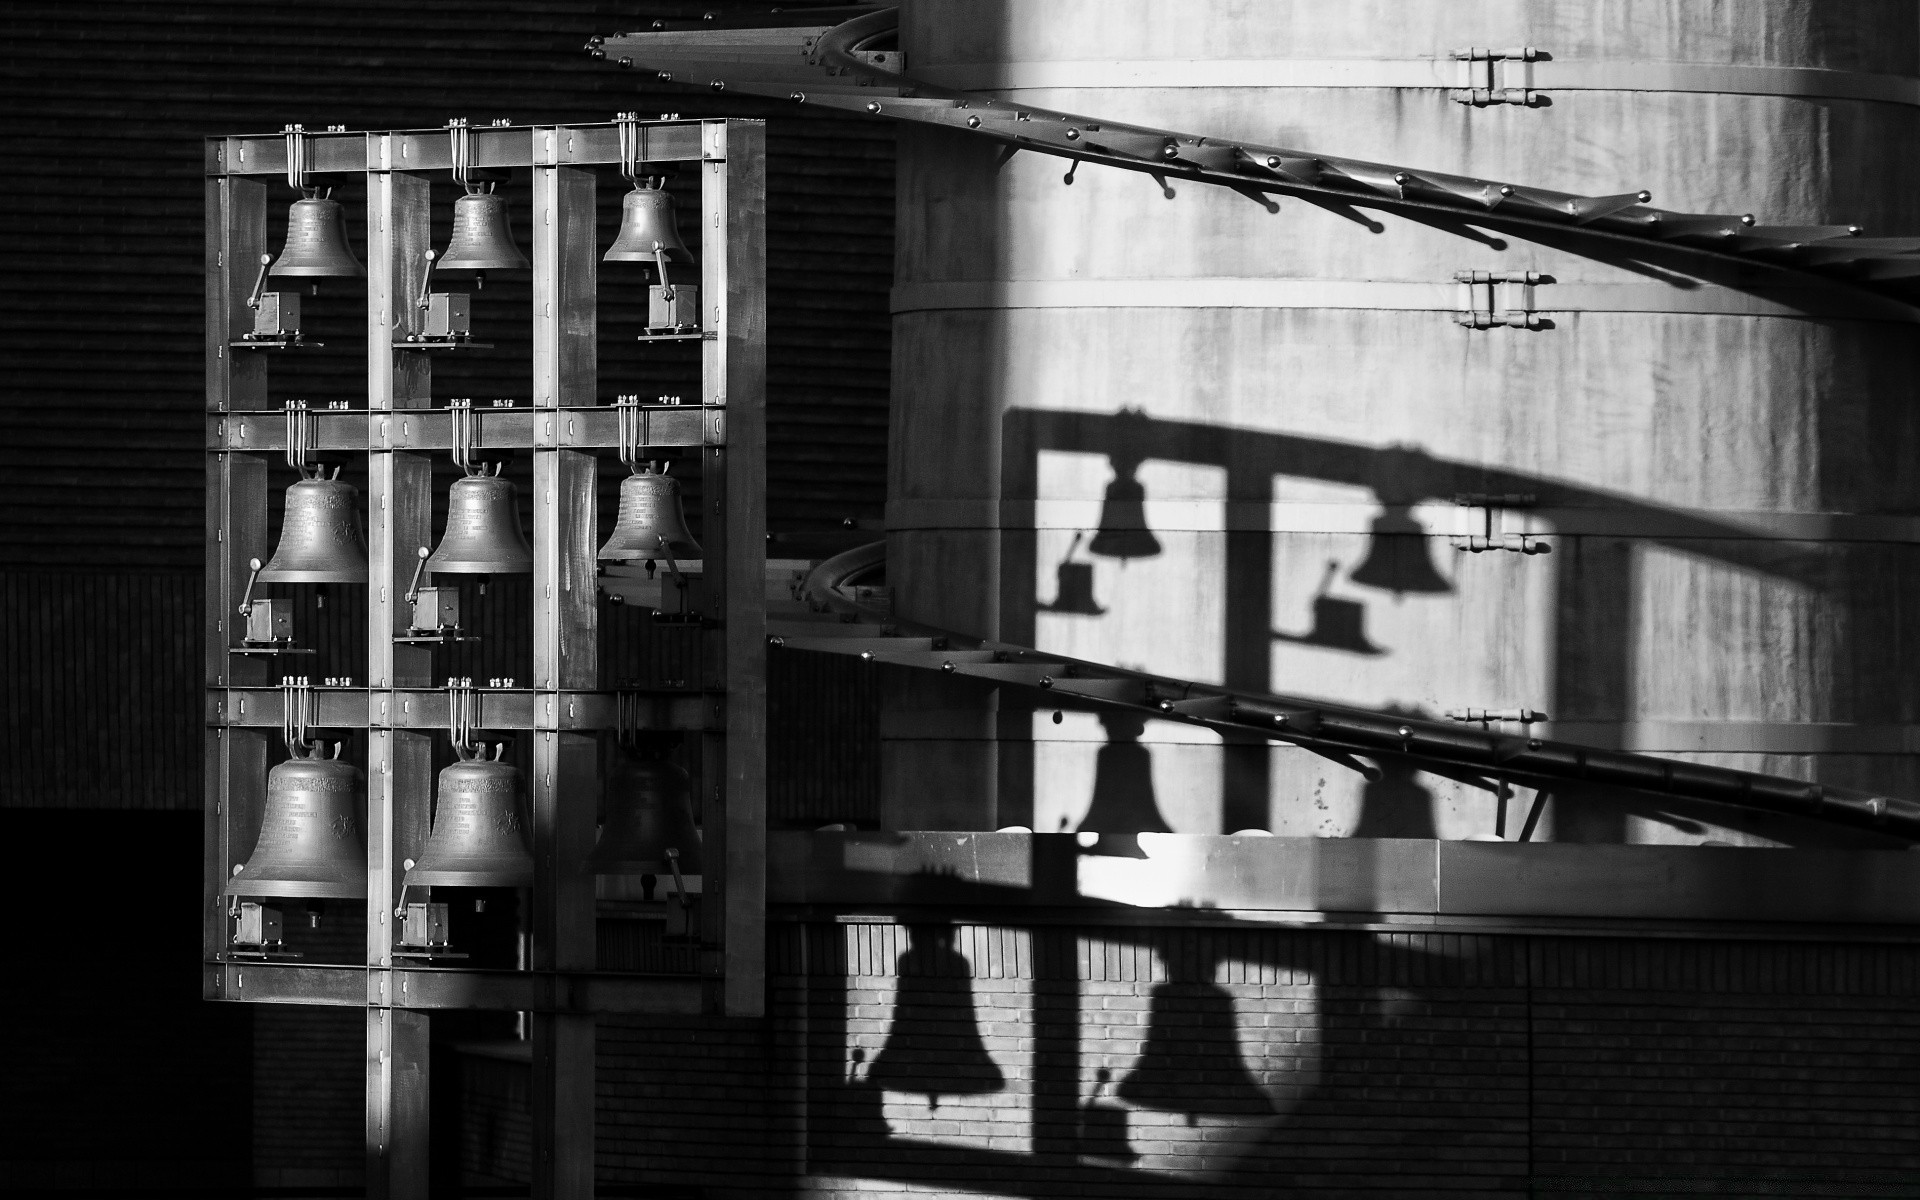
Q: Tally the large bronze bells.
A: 9